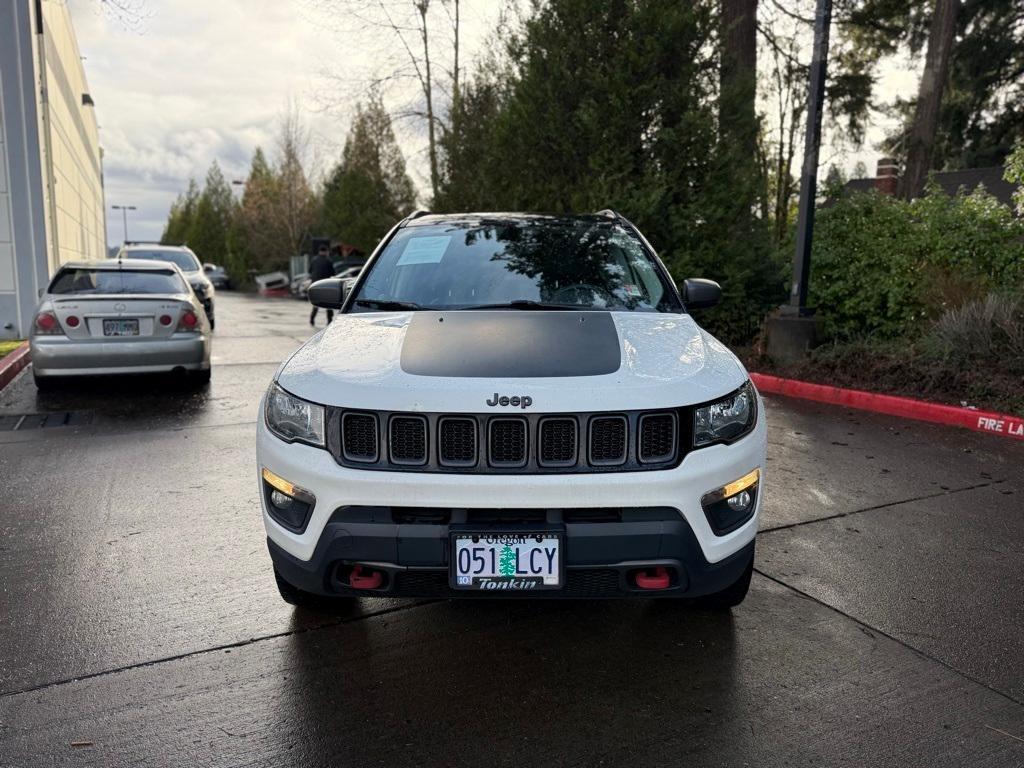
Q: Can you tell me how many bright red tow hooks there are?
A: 2